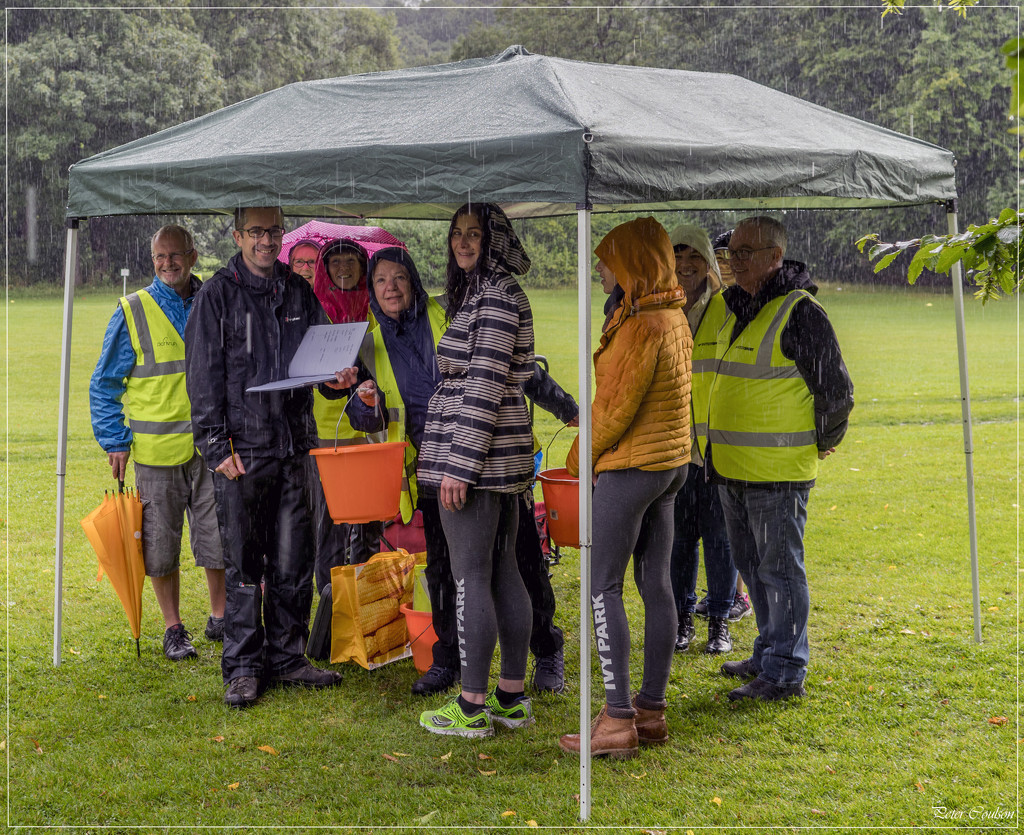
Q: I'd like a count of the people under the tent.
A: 10